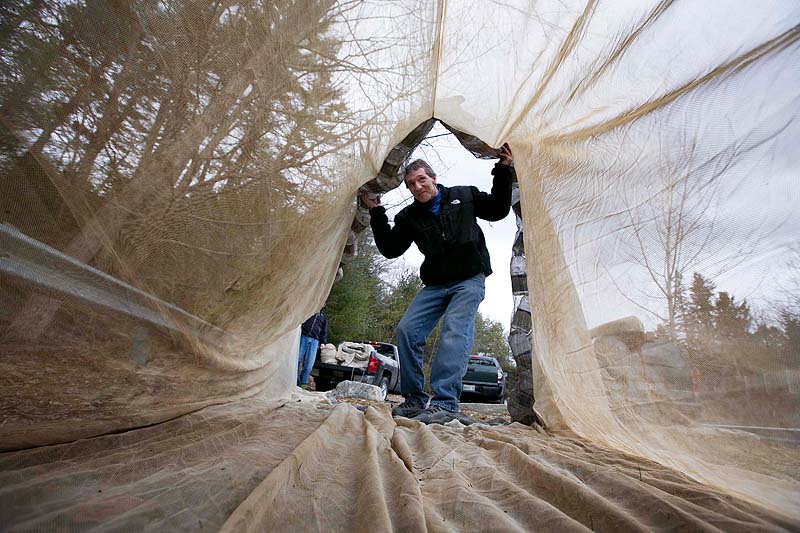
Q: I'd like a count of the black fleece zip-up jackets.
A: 1